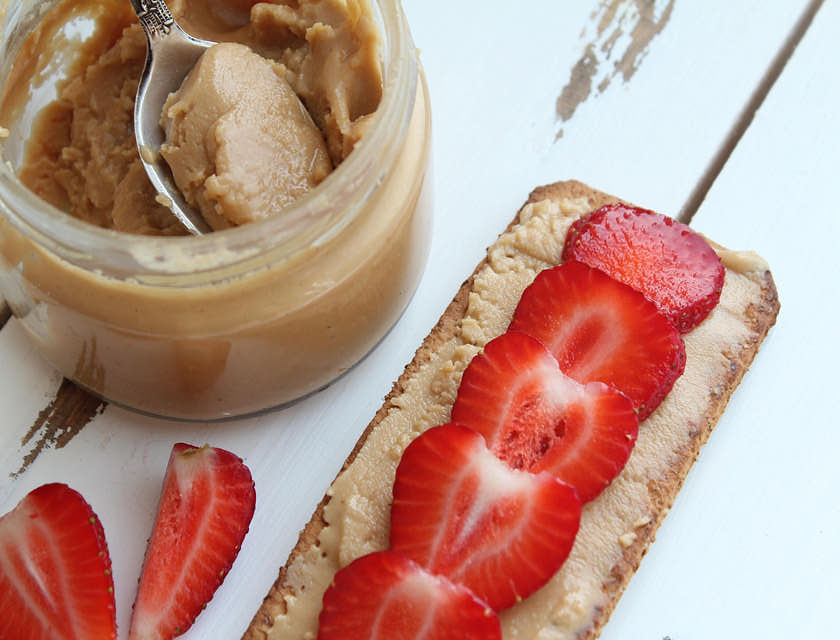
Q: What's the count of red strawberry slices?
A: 7